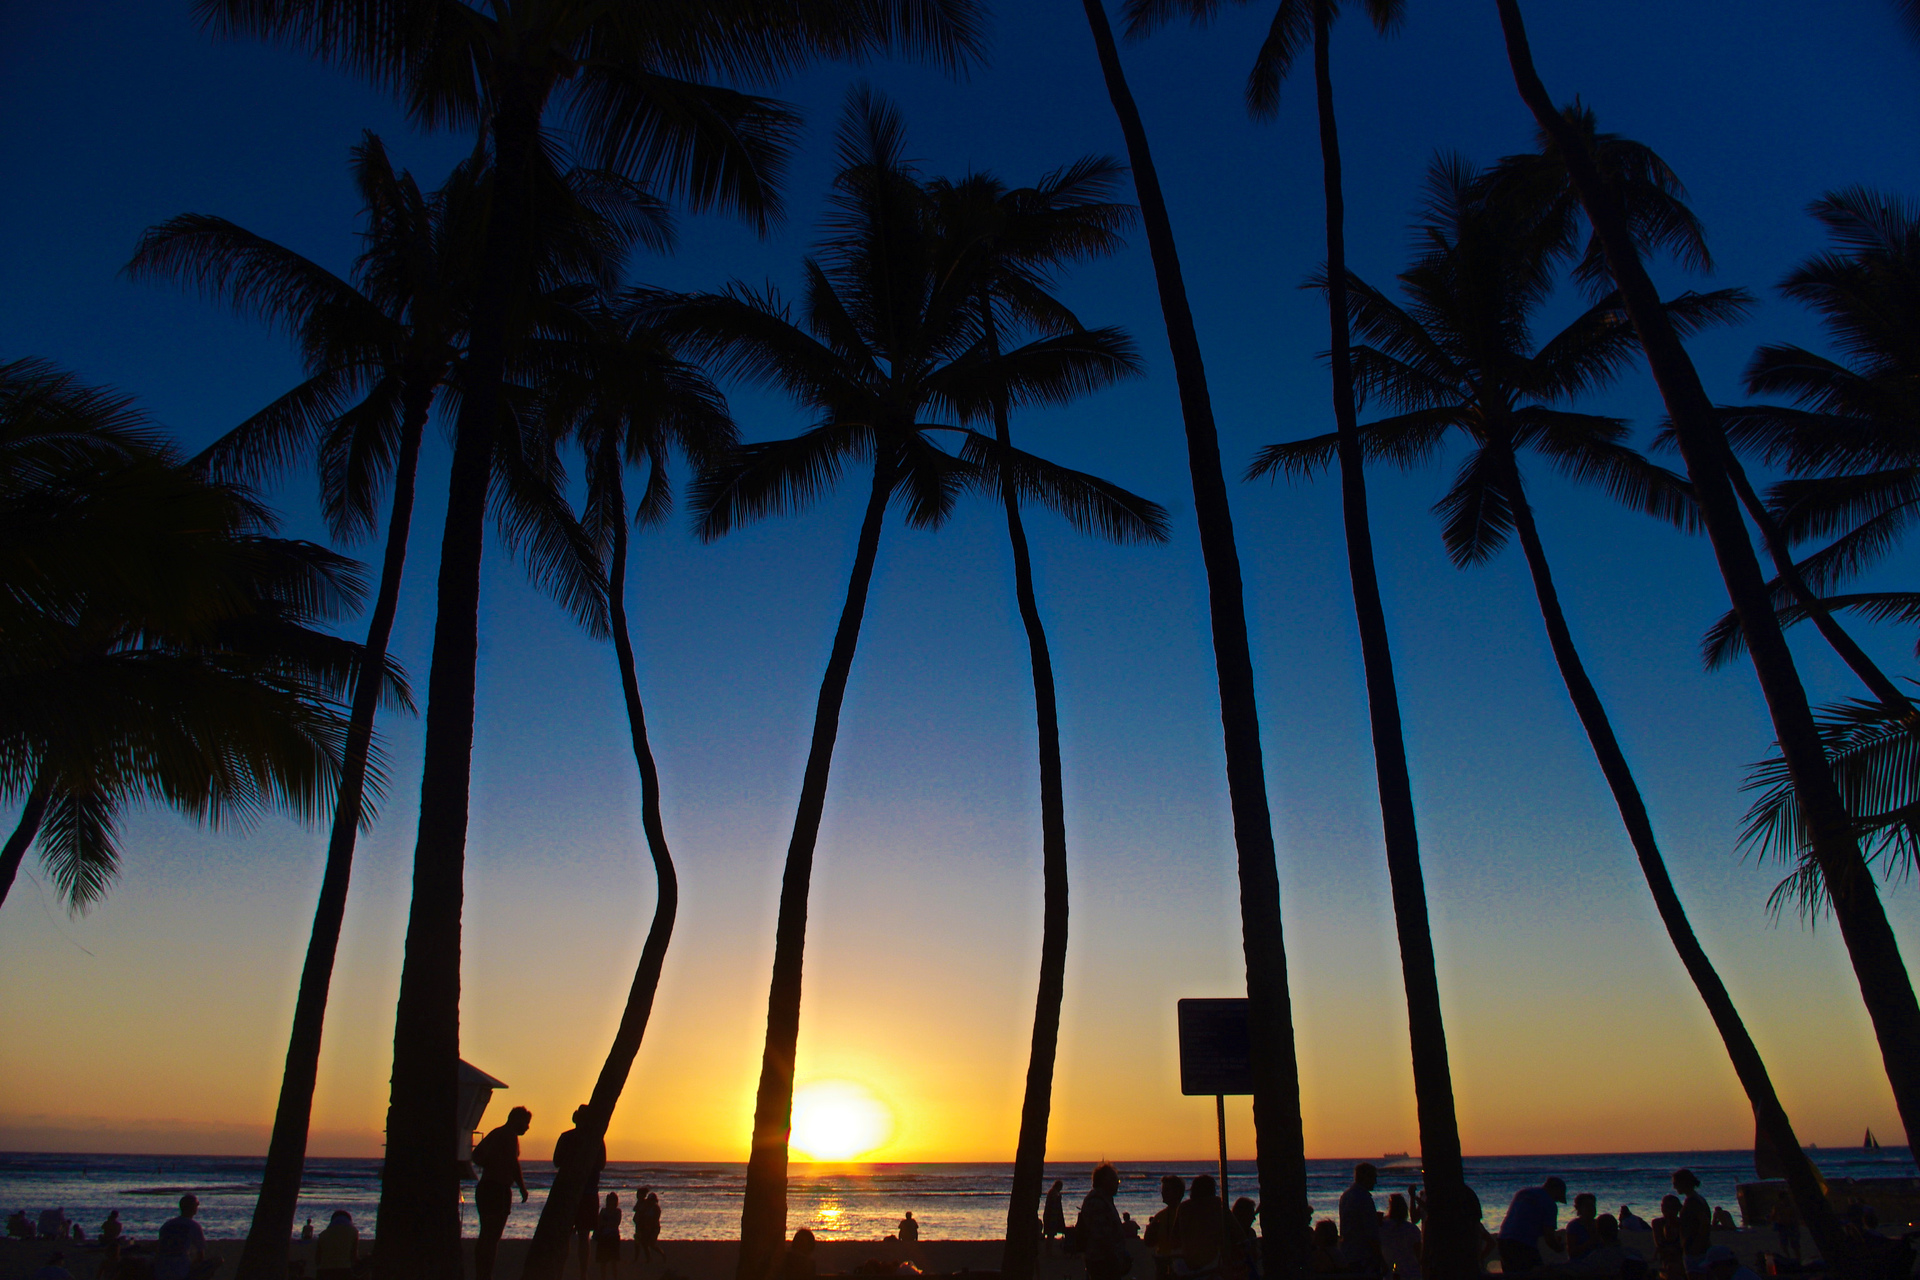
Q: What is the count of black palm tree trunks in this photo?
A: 11